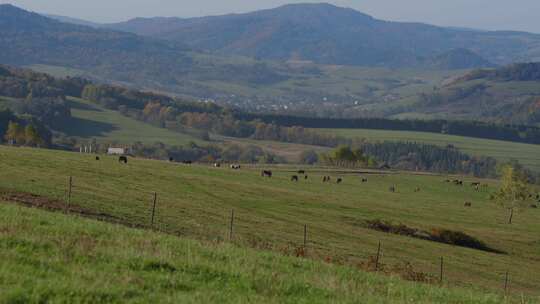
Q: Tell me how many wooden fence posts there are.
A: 7